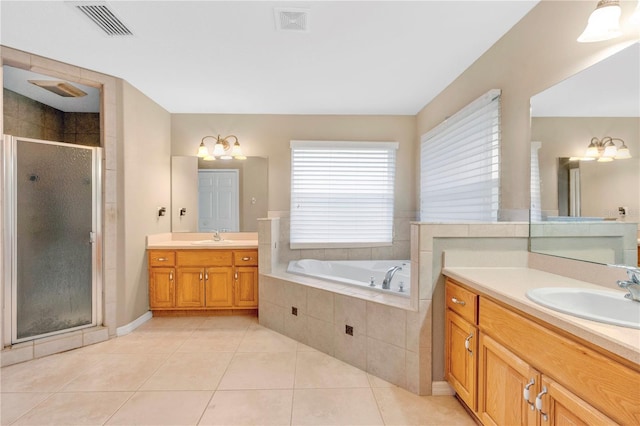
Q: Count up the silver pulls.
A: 10